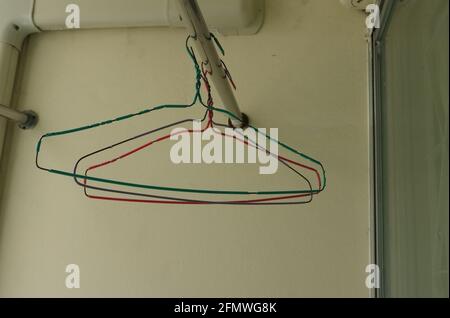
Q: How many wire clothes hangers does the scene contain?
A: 3